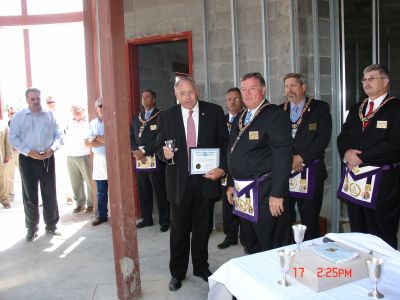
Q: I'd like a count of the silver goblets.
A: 4